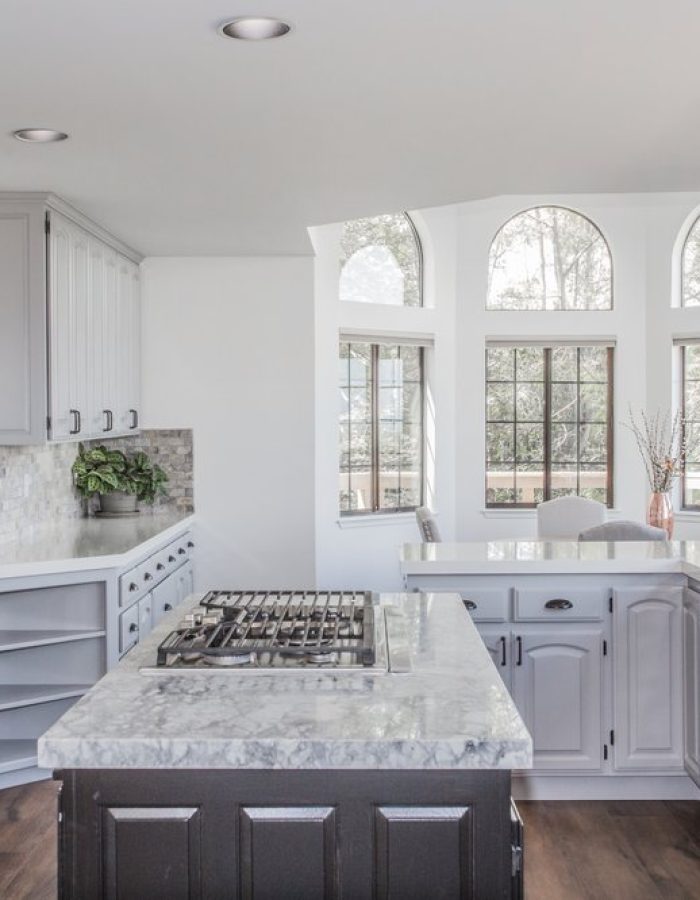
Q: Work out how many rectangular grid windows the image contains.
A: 3